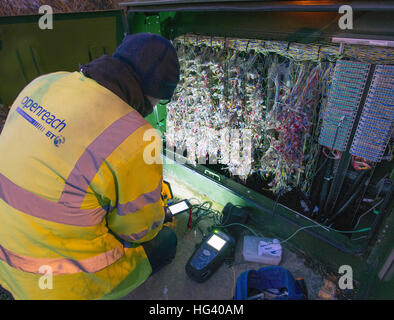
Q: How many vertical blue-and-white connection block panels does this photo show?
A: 2